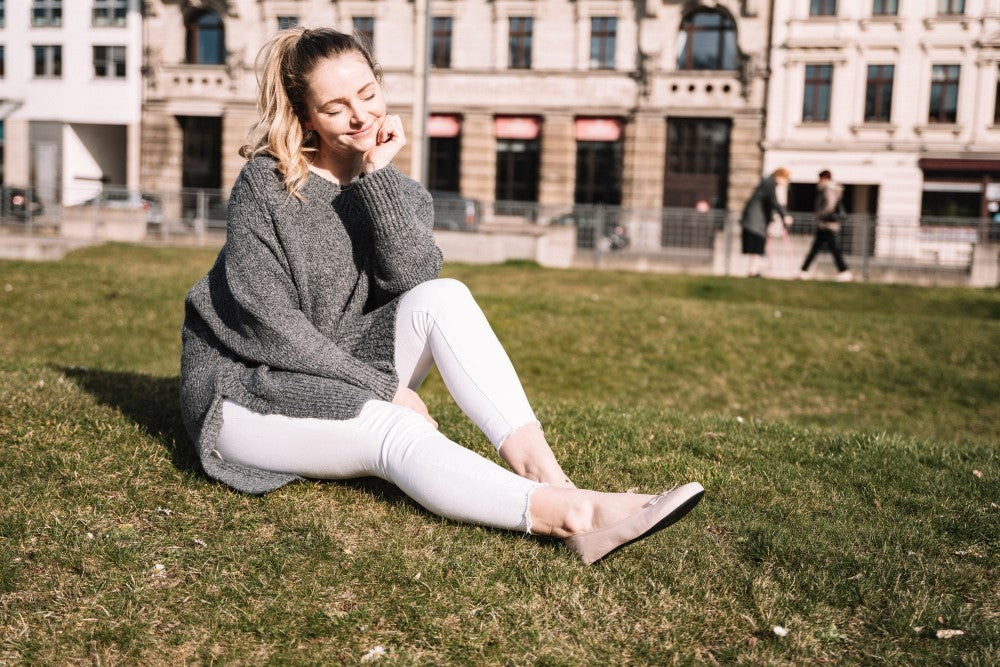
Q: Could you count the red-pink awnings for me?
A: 3